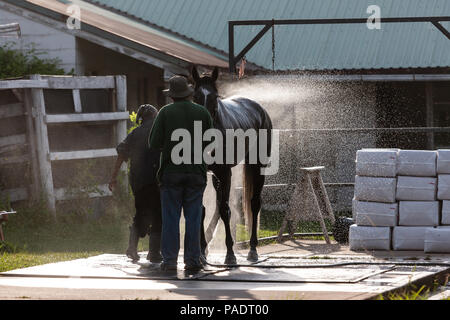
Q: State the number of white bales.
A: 12